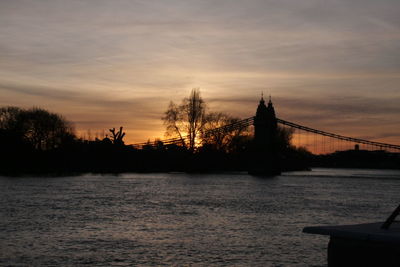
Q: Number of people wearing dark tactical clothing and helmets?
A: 0